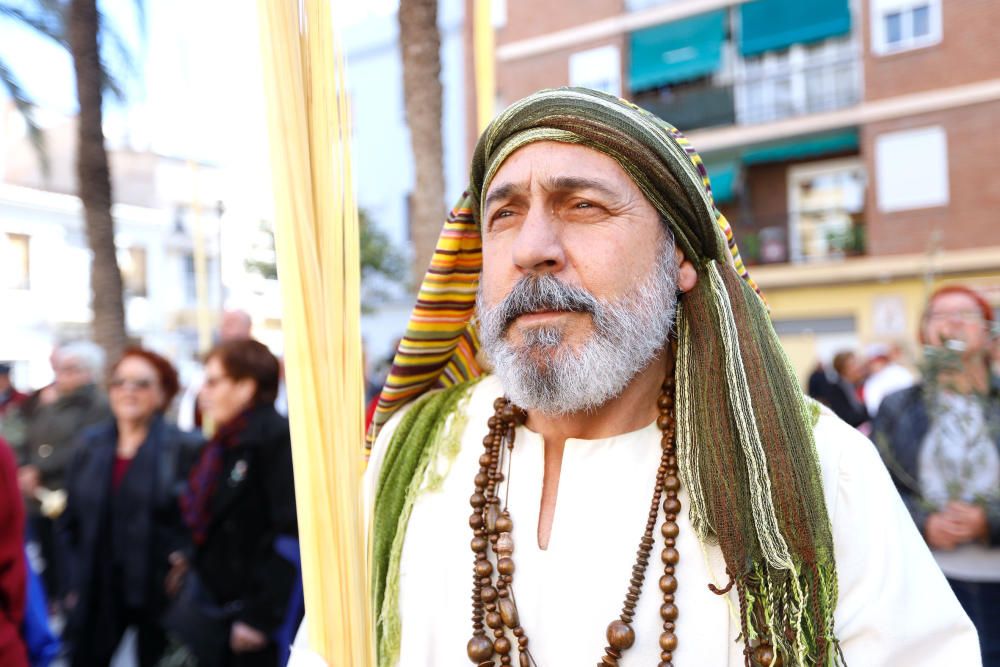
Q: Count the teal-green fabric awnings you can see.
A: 4